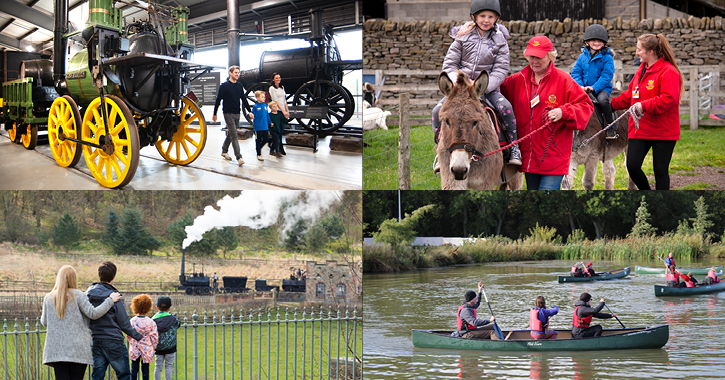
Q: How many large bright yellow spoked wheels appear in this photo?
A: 3